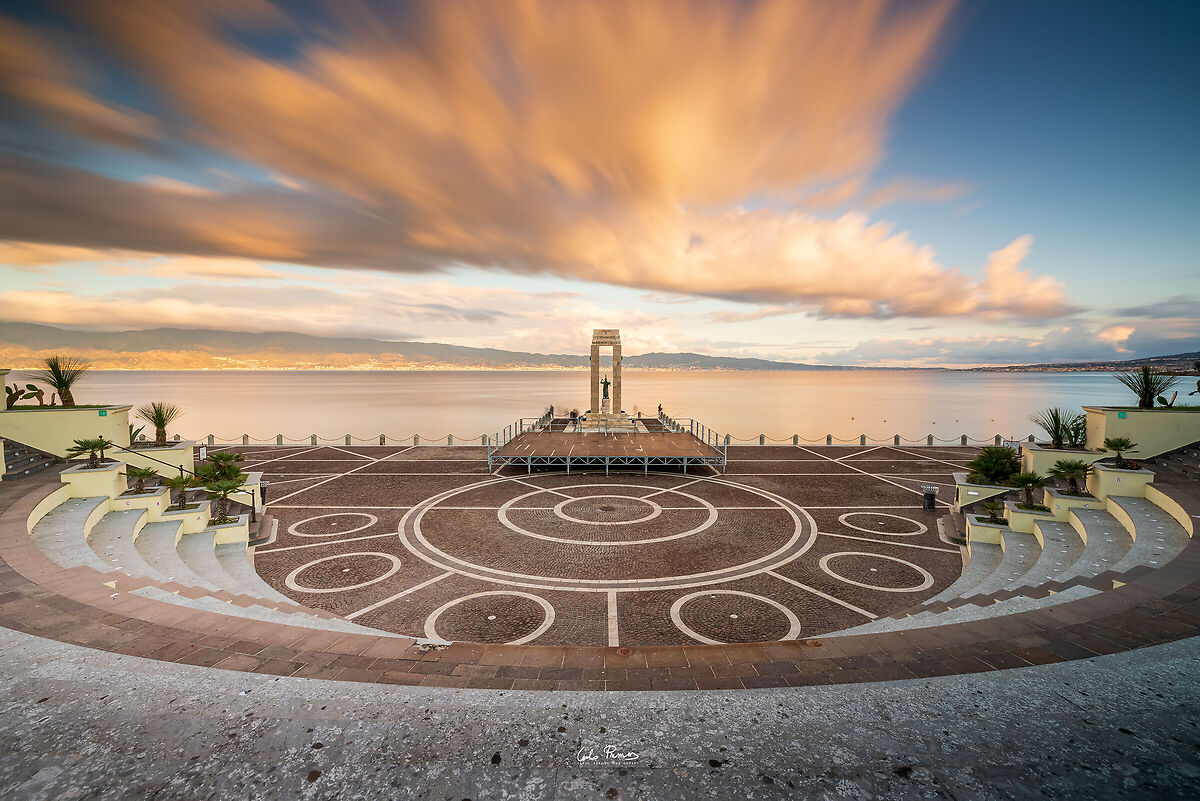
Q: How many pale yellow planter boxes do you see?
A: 14